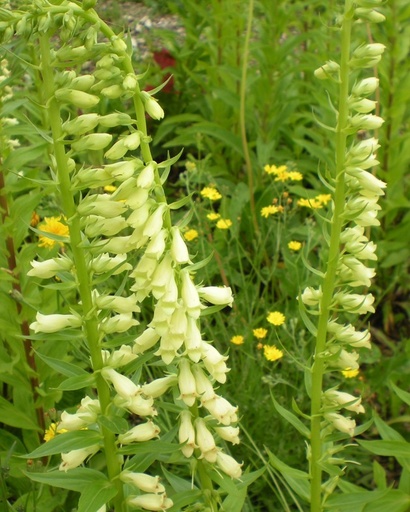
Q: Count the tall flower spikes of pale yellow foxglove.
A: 3